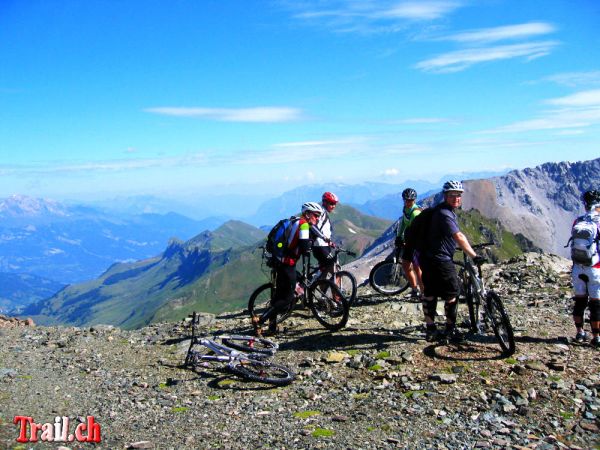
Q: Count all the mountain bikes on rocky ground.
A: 5